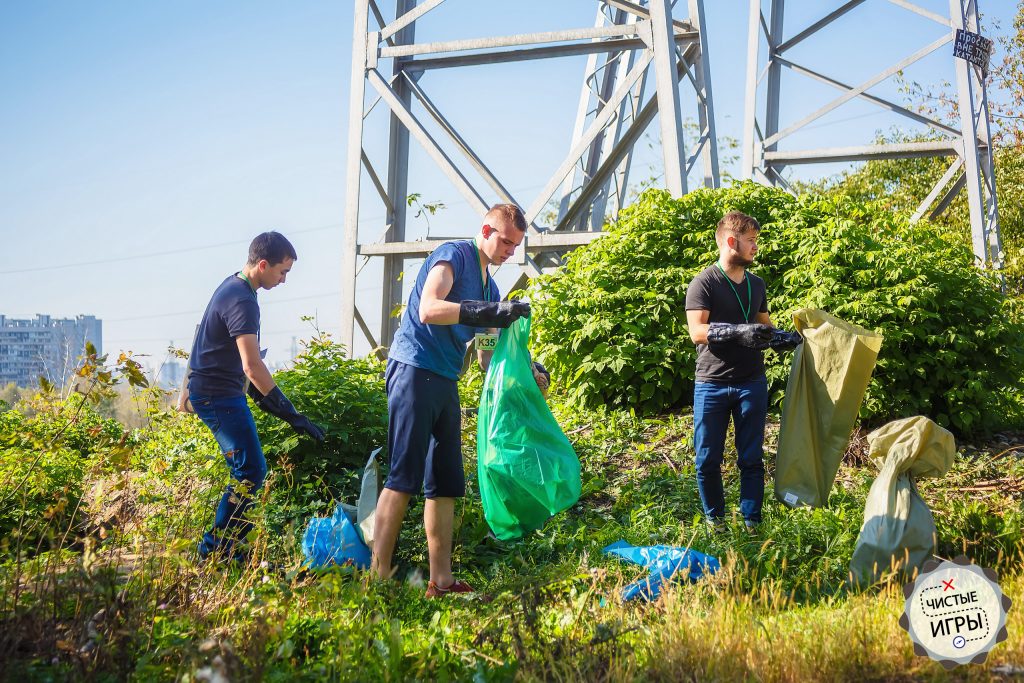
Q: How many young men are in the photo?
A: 3